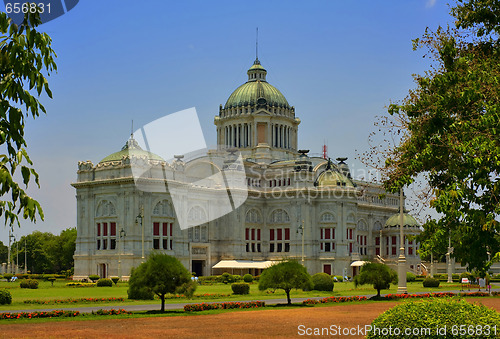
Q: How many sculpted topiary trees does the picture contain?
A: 3